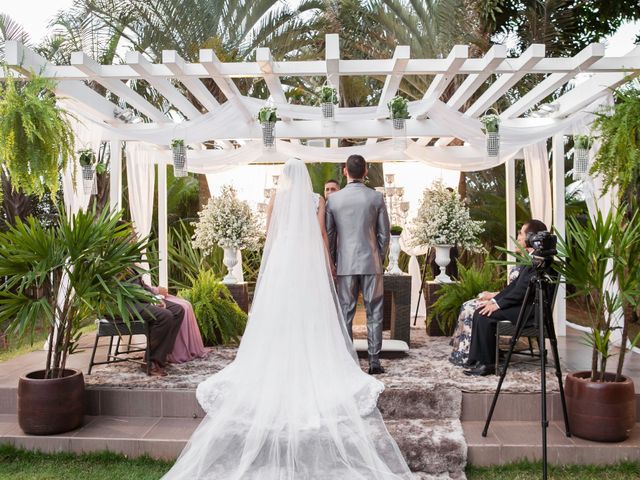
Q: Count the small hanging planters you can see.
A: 7